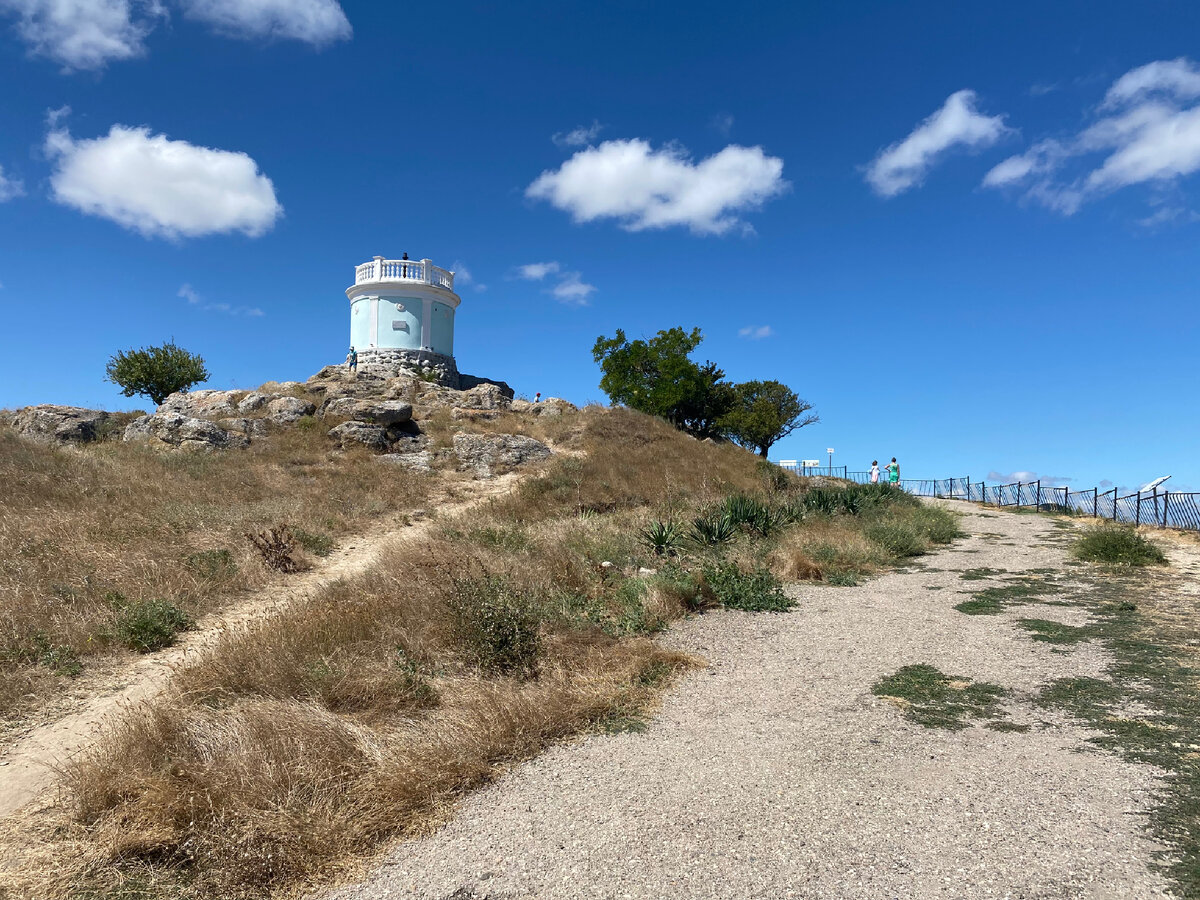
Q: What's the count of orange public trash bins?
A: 0